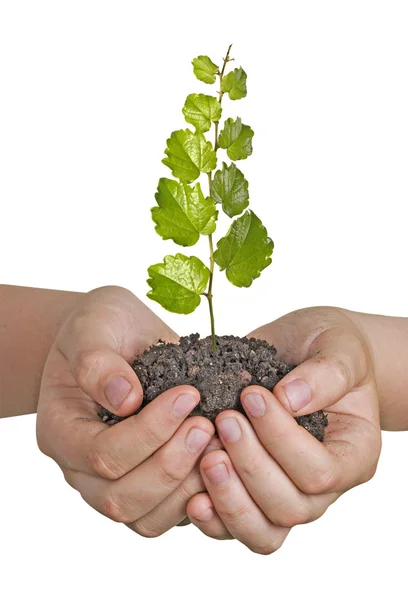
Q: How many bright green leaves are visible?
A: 9